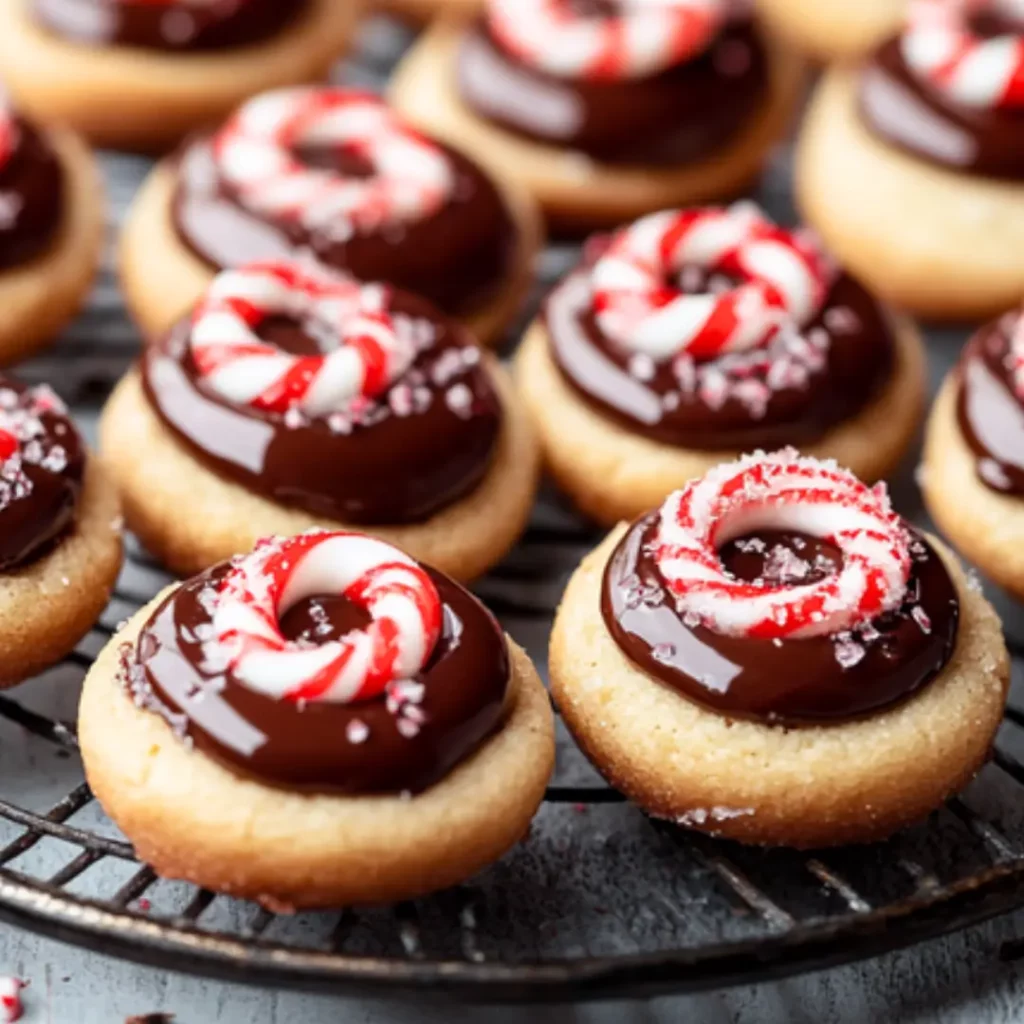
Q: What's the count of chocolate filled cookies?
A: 11